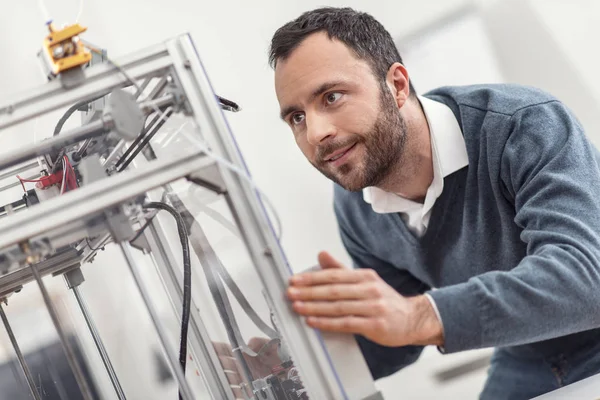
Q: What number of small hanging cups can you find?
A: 0